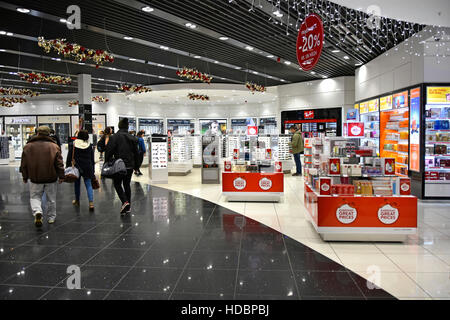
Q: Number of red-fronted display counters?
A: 2